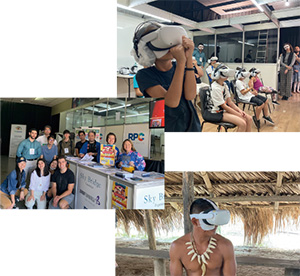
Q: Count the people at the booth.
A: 12